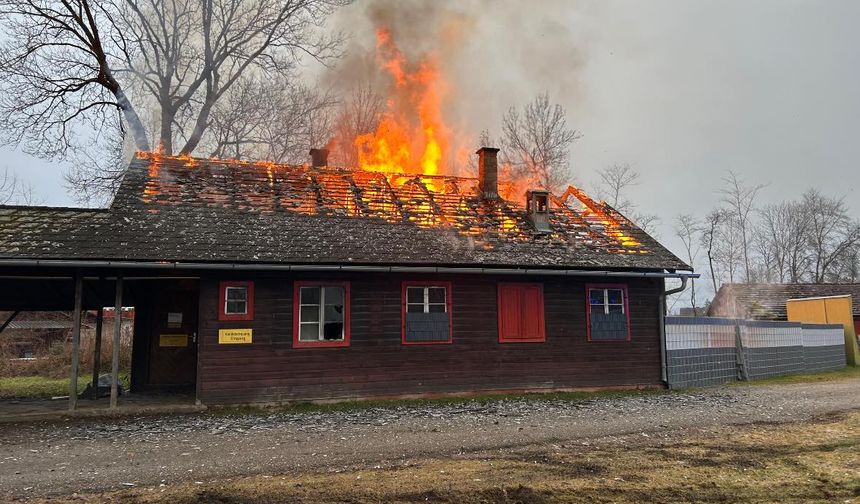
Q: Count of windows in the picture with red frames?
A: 5